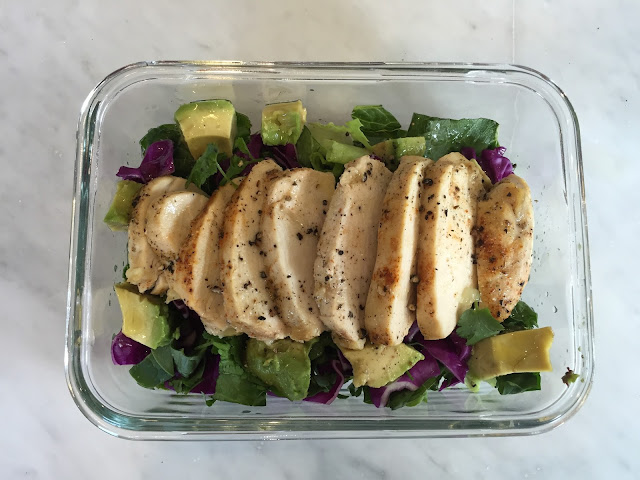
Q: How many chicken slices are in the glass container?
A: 9